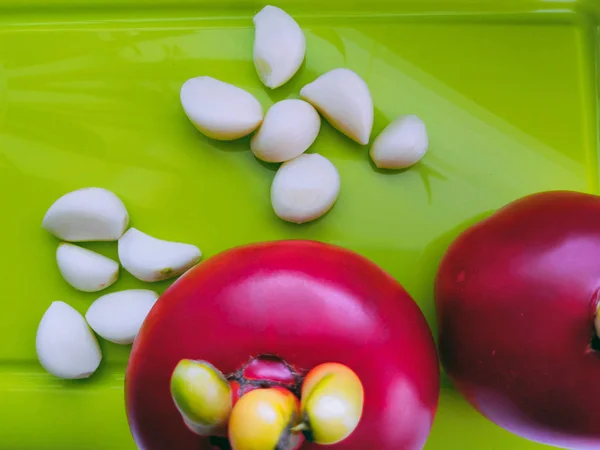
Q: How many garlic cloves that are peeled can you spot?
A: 11